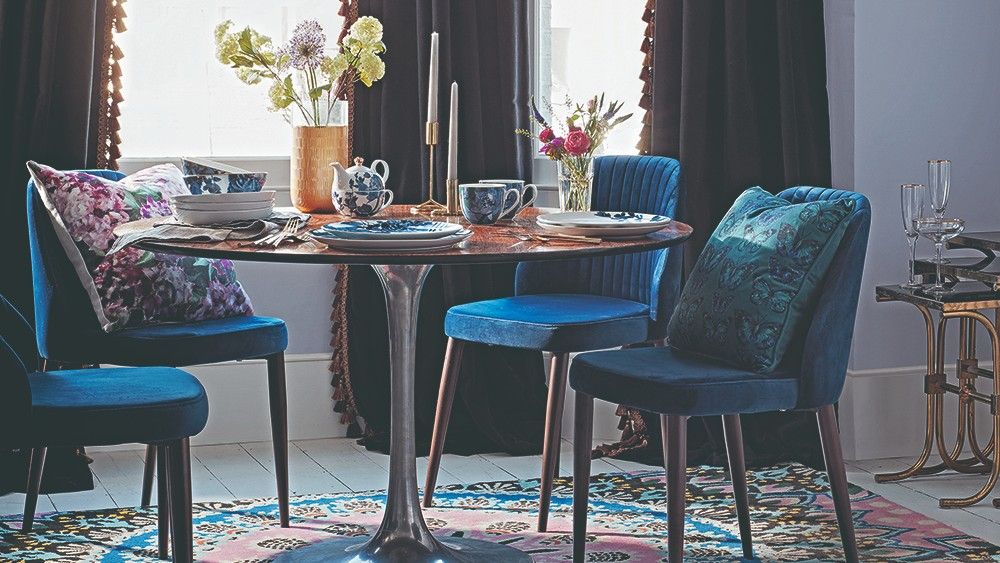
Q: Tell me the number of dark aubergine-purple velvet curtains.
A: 3